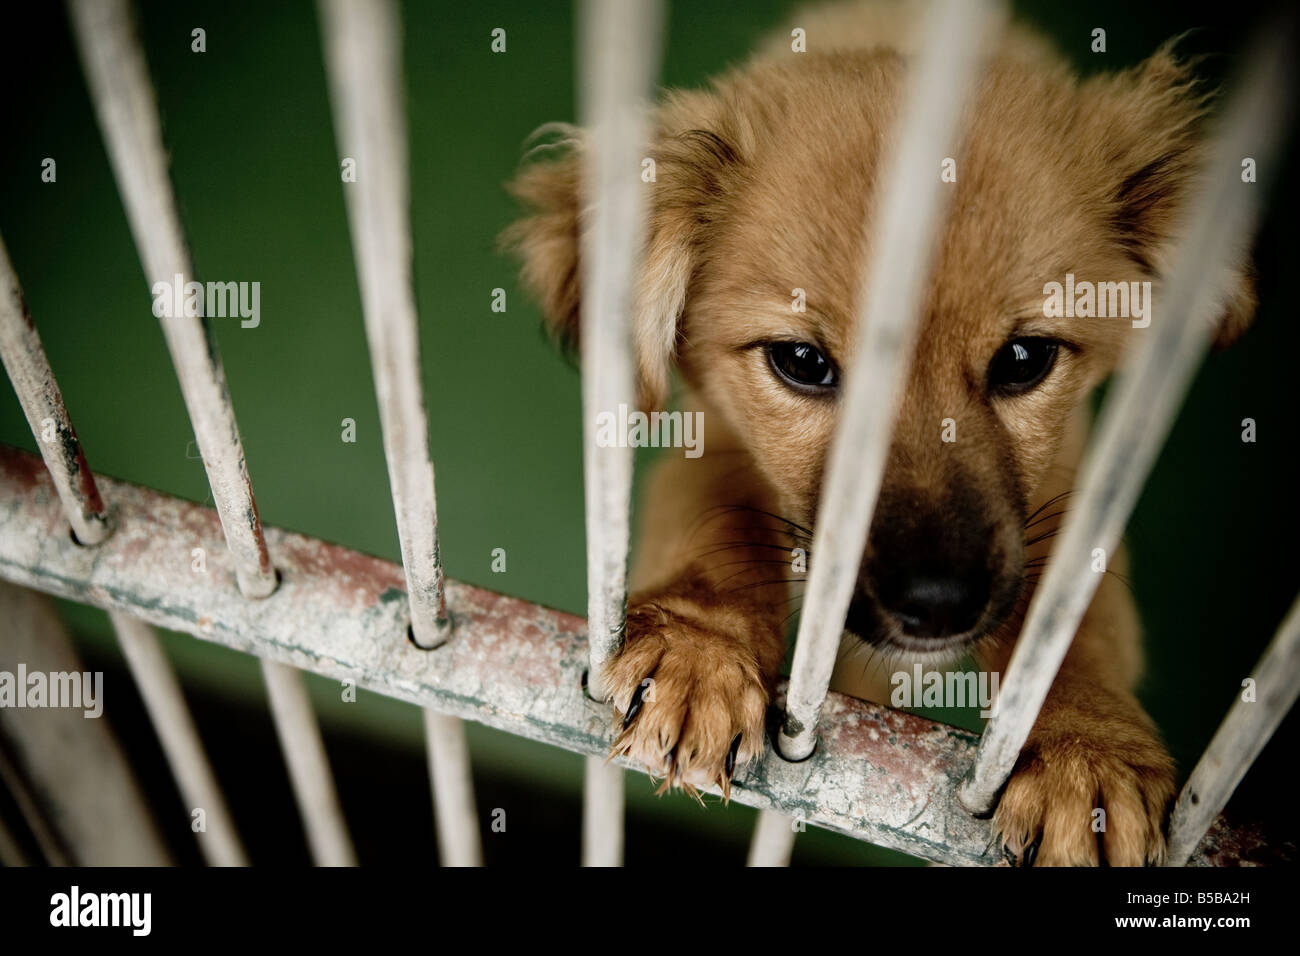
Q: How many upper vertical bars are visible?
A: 7